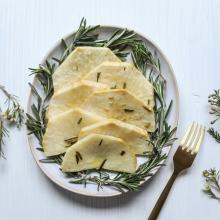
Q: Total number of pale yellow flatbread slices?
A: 7